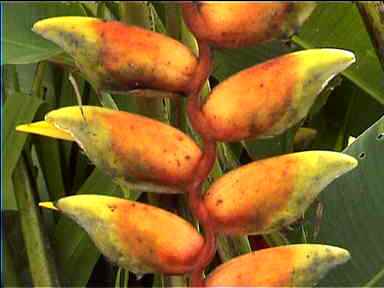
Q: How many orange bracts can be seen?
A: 7